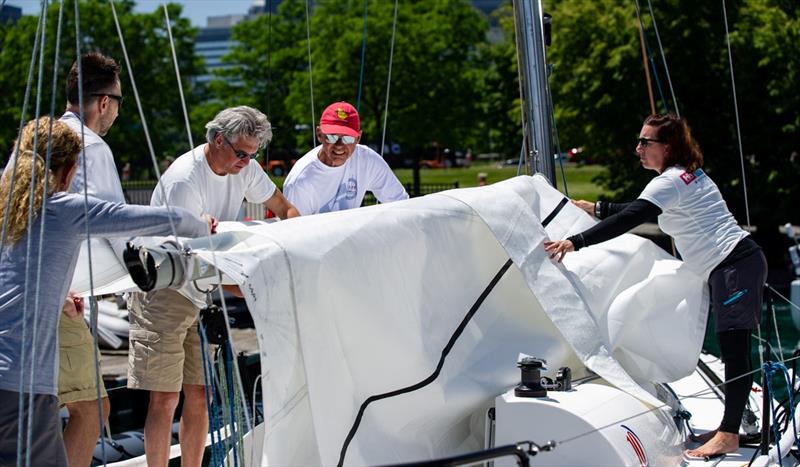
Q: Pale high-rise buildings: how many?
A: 1